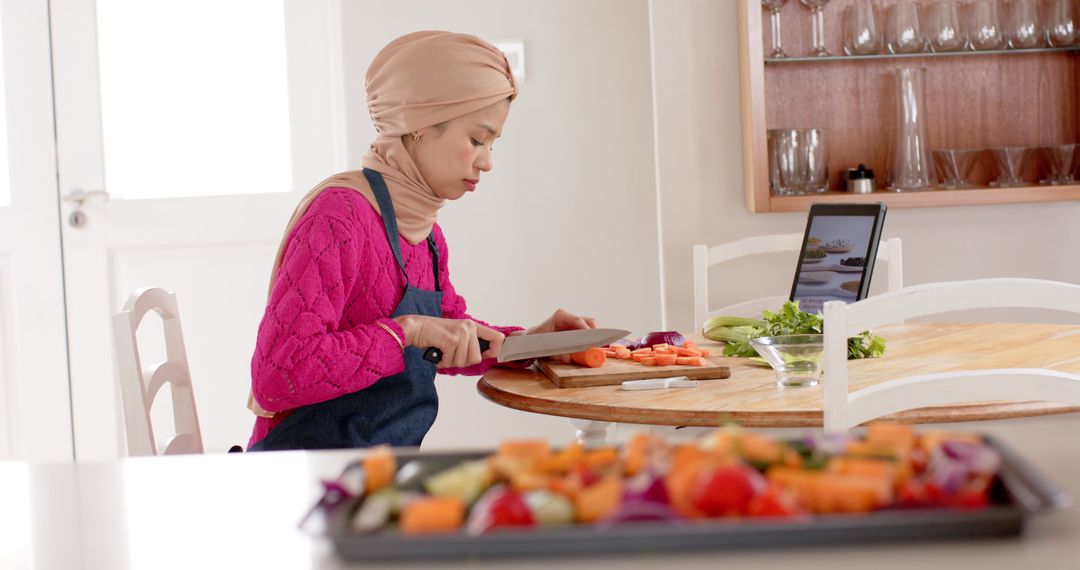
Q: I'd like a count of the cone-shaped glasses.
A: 3